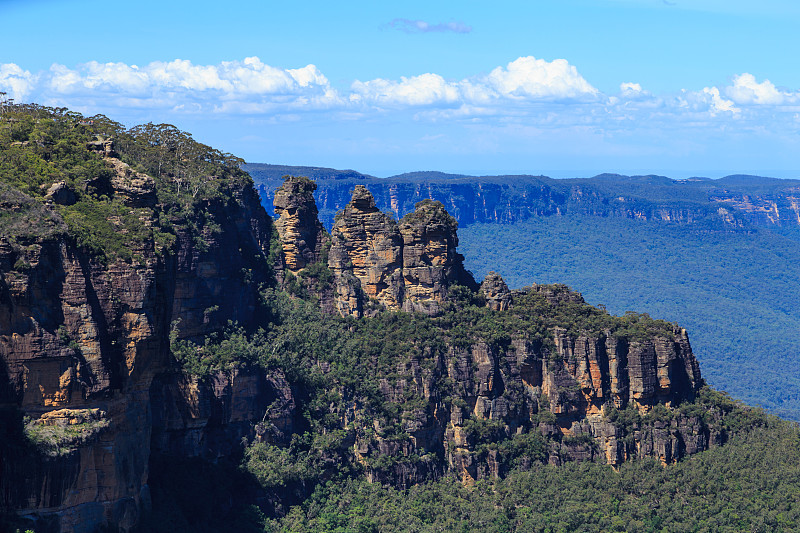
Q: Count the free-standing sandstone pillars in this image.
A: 3